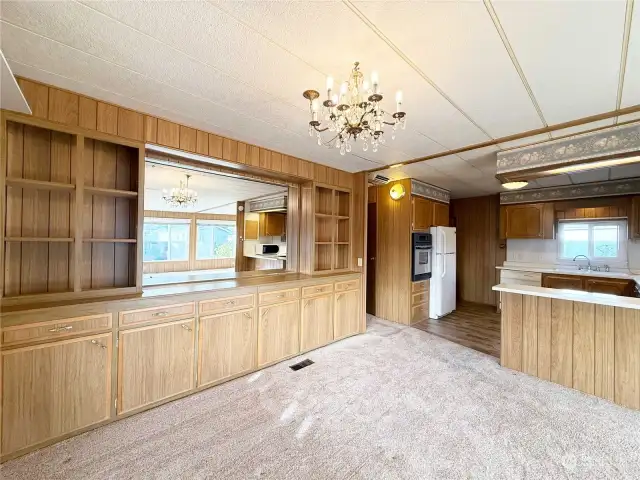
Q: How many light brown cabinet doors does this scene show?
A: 6